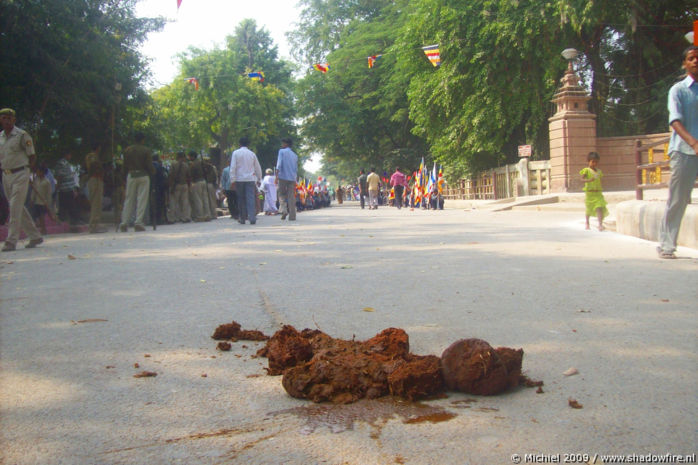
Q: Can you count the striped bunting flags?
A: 5